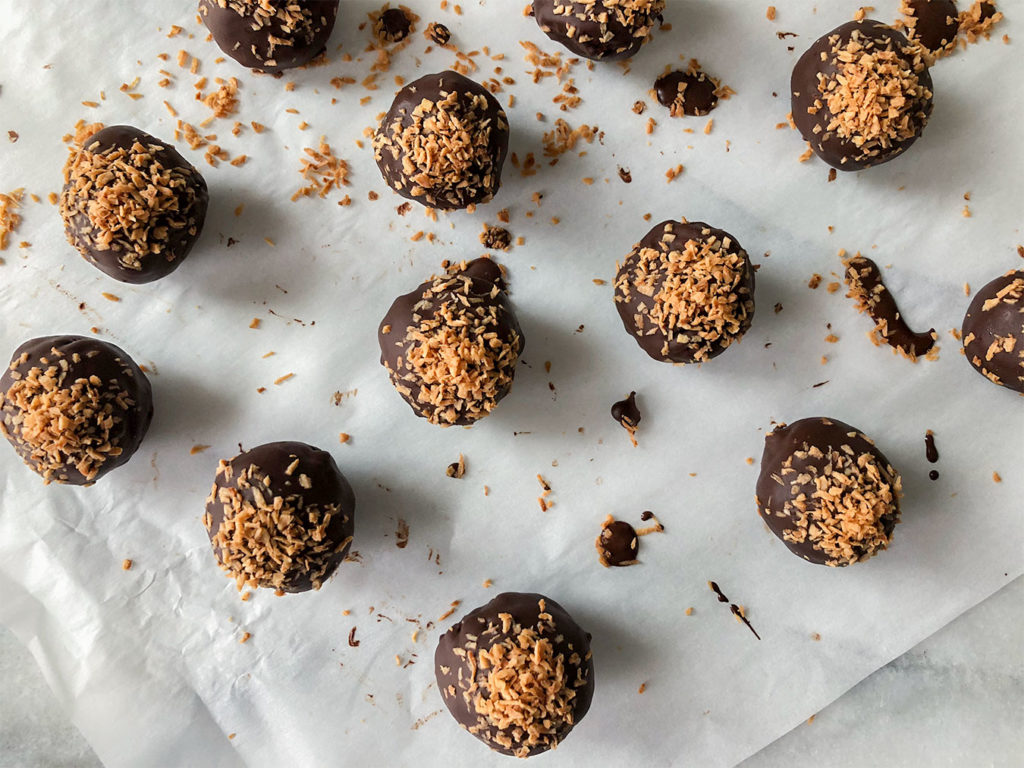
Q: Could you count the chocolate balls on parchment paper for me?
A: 12